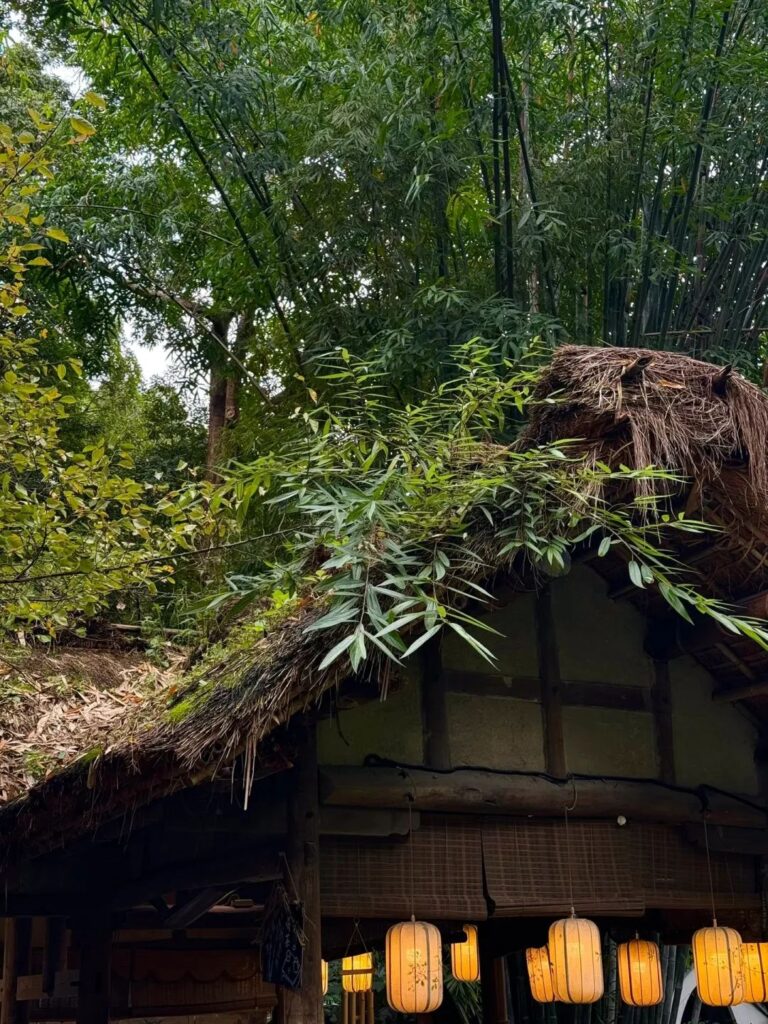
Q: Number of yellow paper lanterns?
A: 9